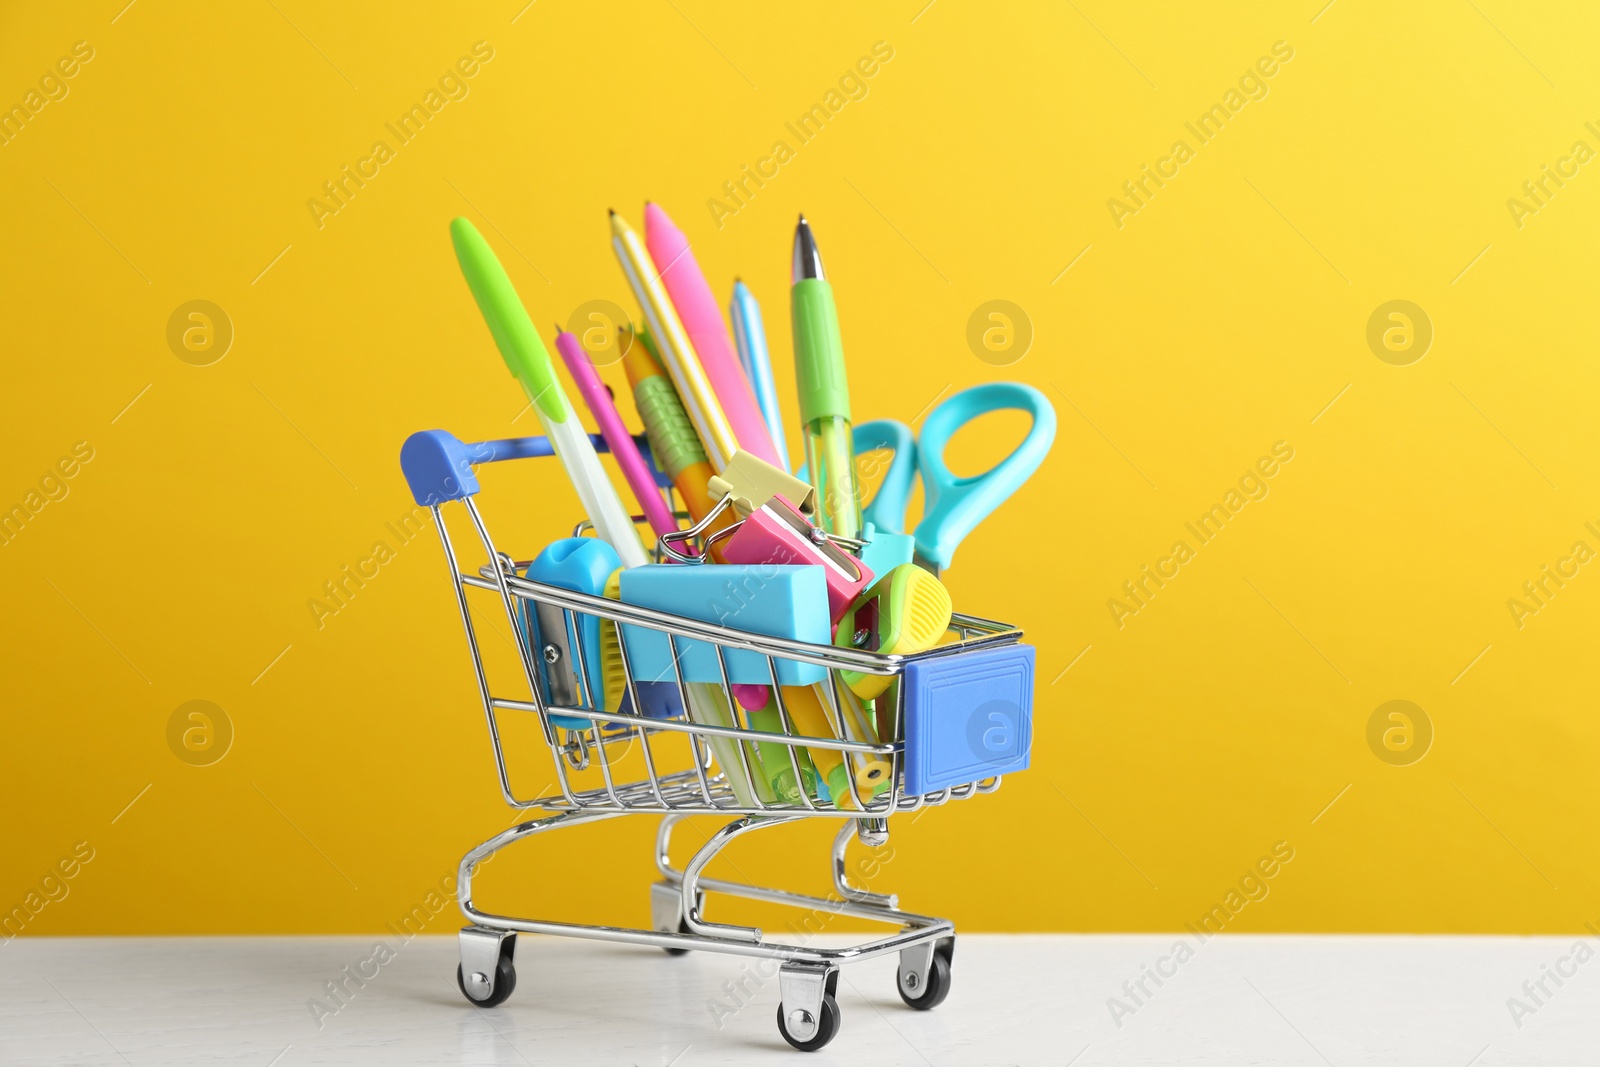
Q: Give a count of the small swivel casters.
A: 4